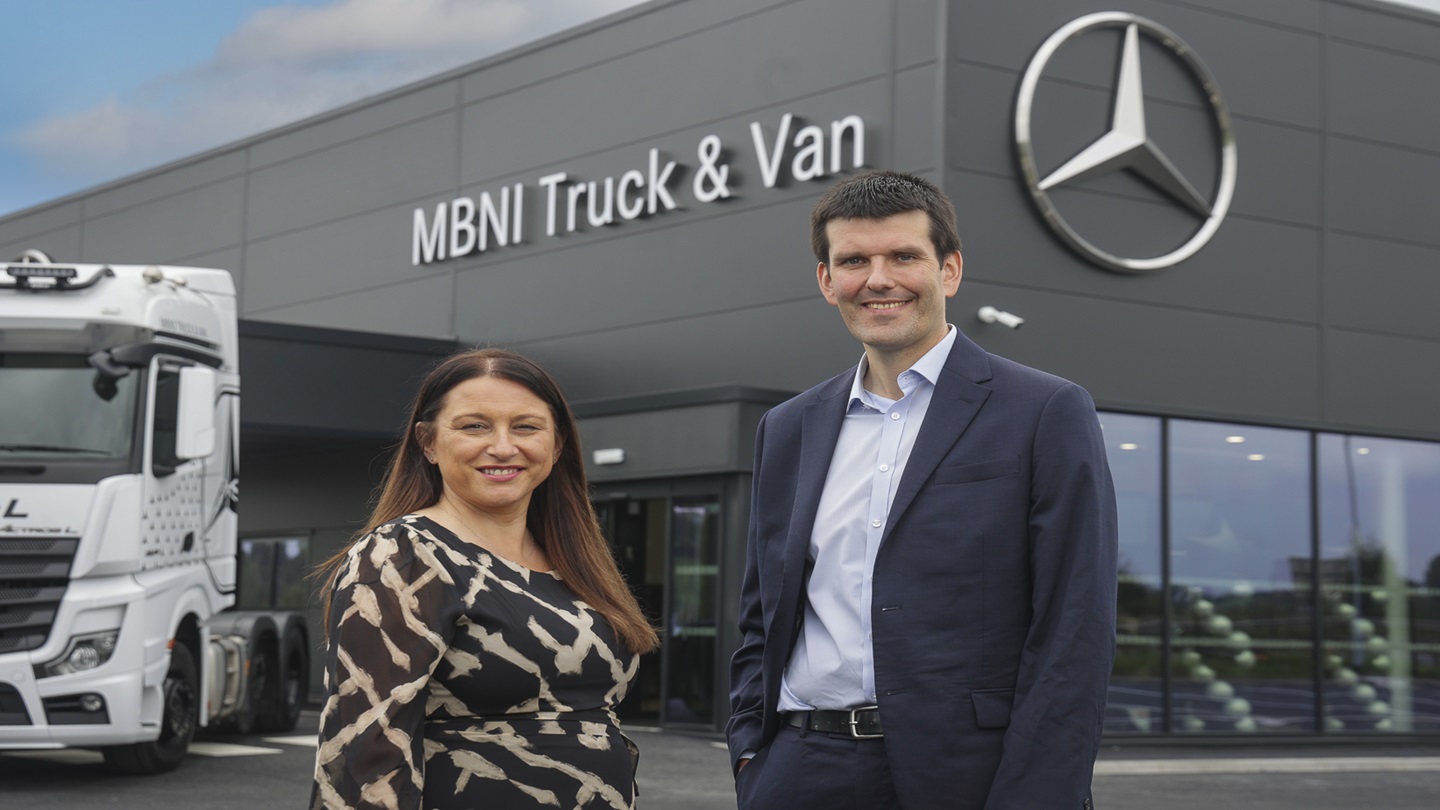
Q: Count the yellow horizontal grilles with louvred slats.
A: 0